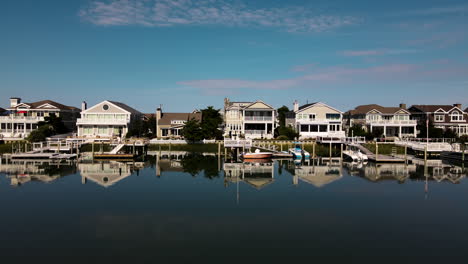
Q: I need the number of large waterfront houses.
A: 7